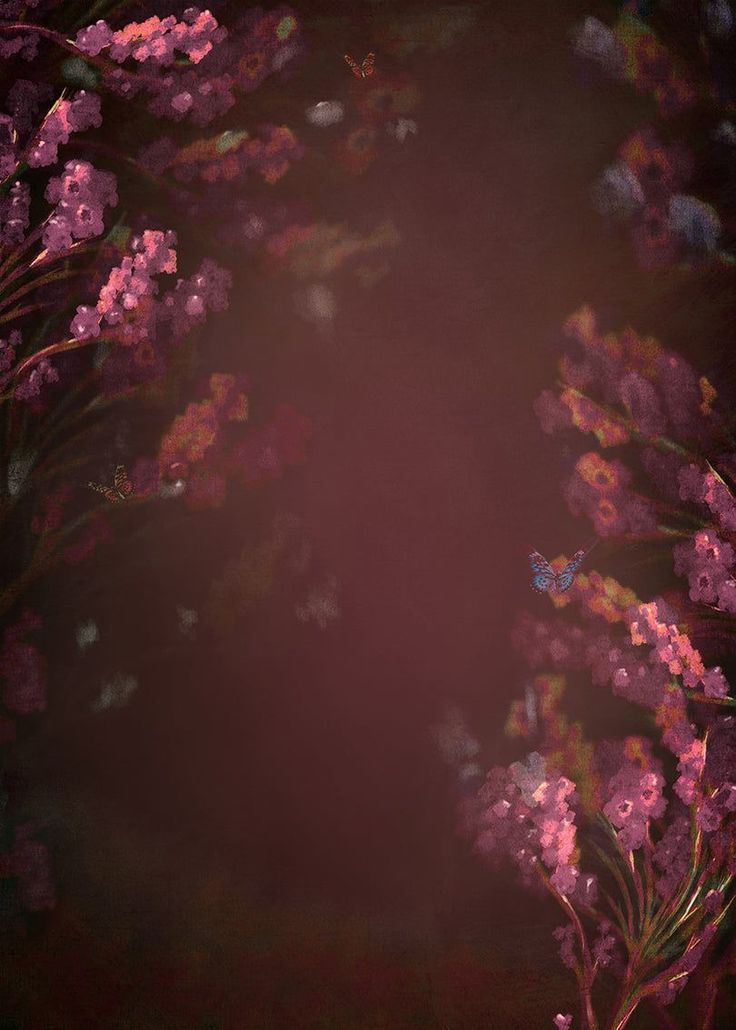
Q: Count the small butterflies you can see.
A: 3